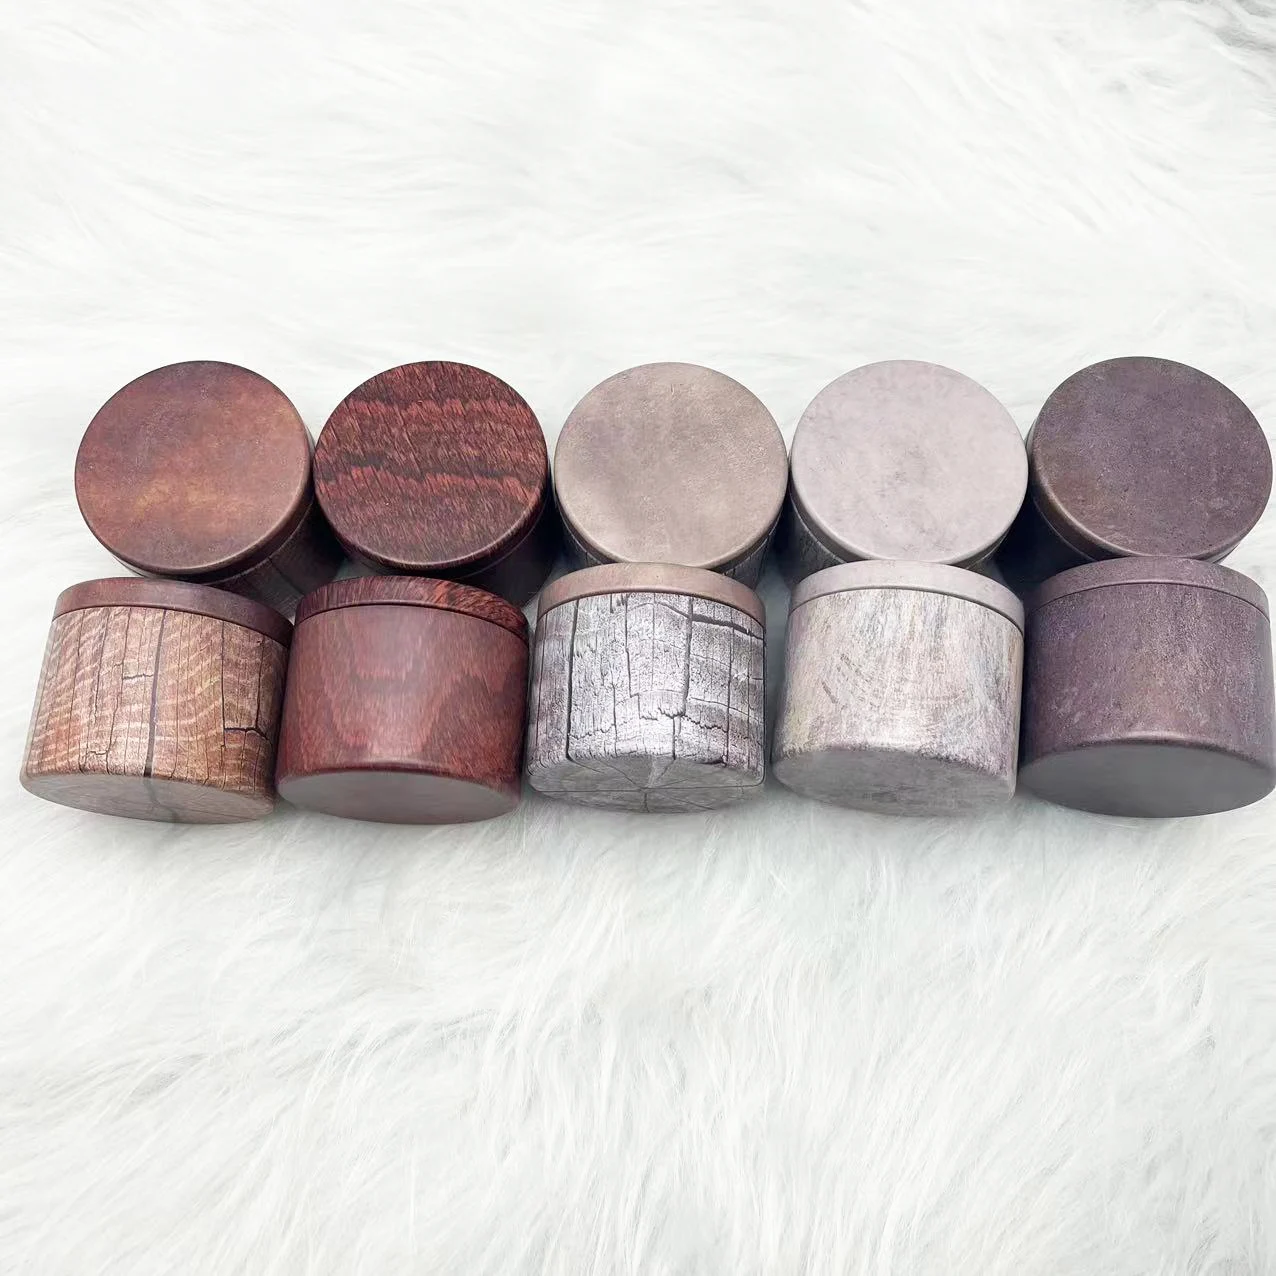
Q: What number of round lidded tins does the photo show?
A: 10